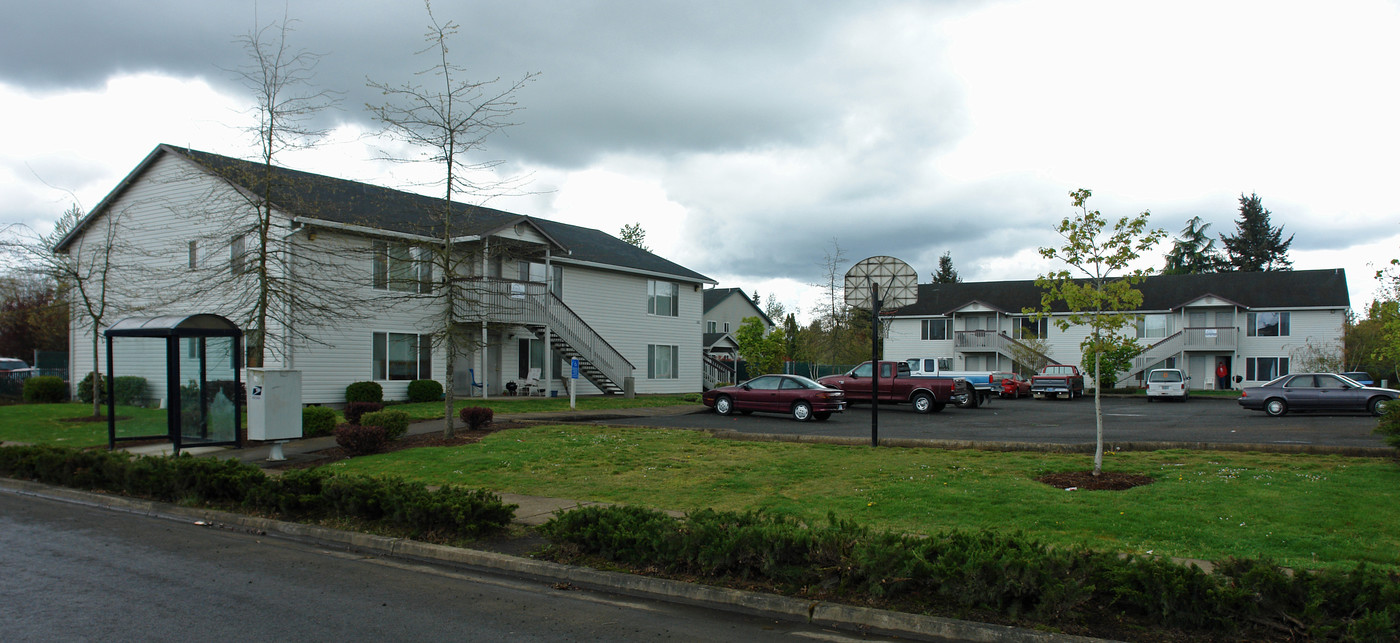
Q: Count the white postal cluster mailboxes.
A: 1